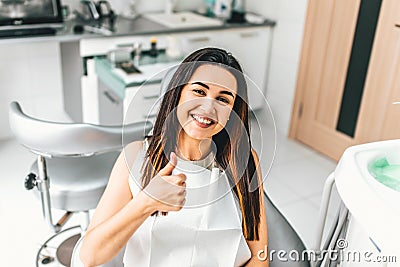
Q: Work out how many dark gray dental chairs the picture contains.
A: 1